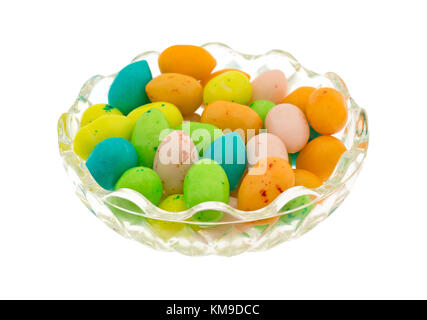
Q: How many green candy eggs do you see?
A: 6